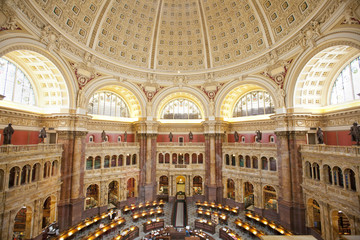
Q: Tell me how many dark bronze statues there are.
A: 10